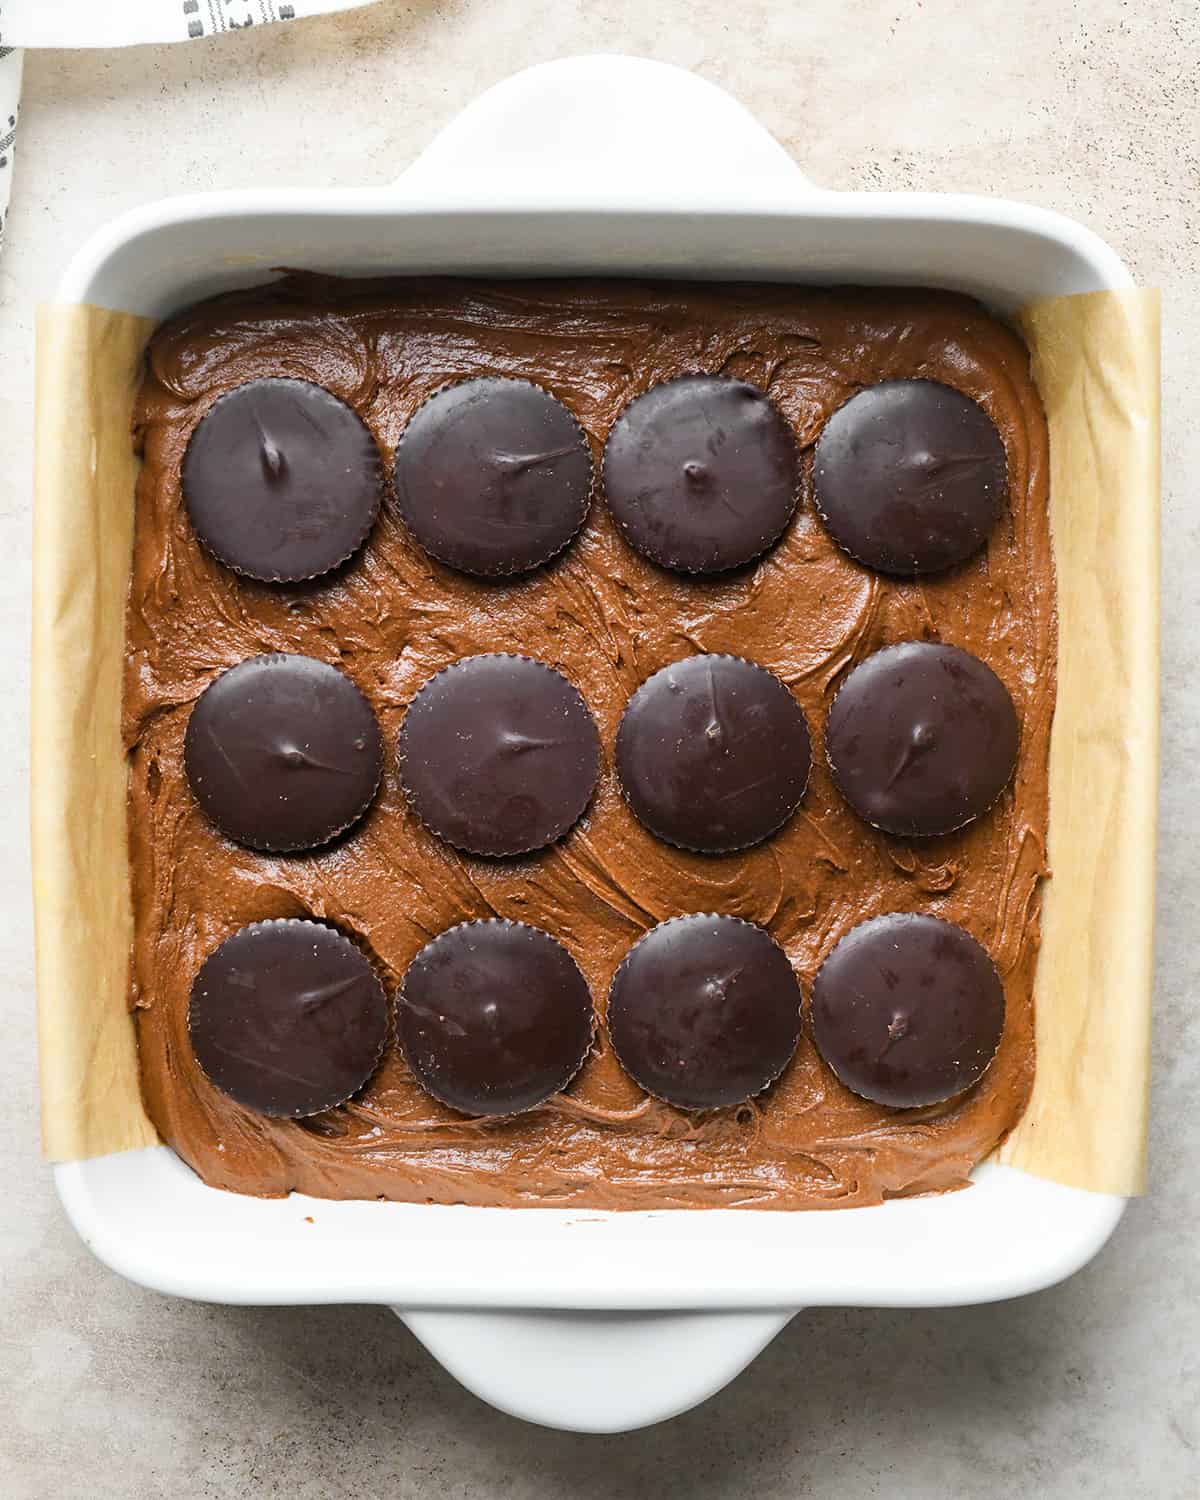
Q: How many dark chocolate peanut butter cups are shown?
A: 12